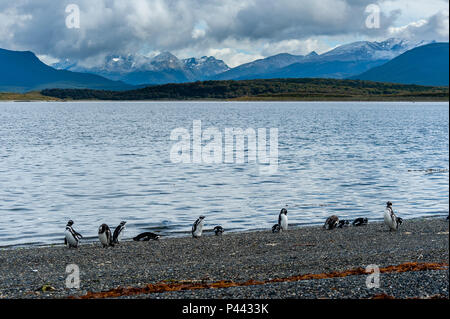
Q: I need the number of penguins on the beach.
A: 13